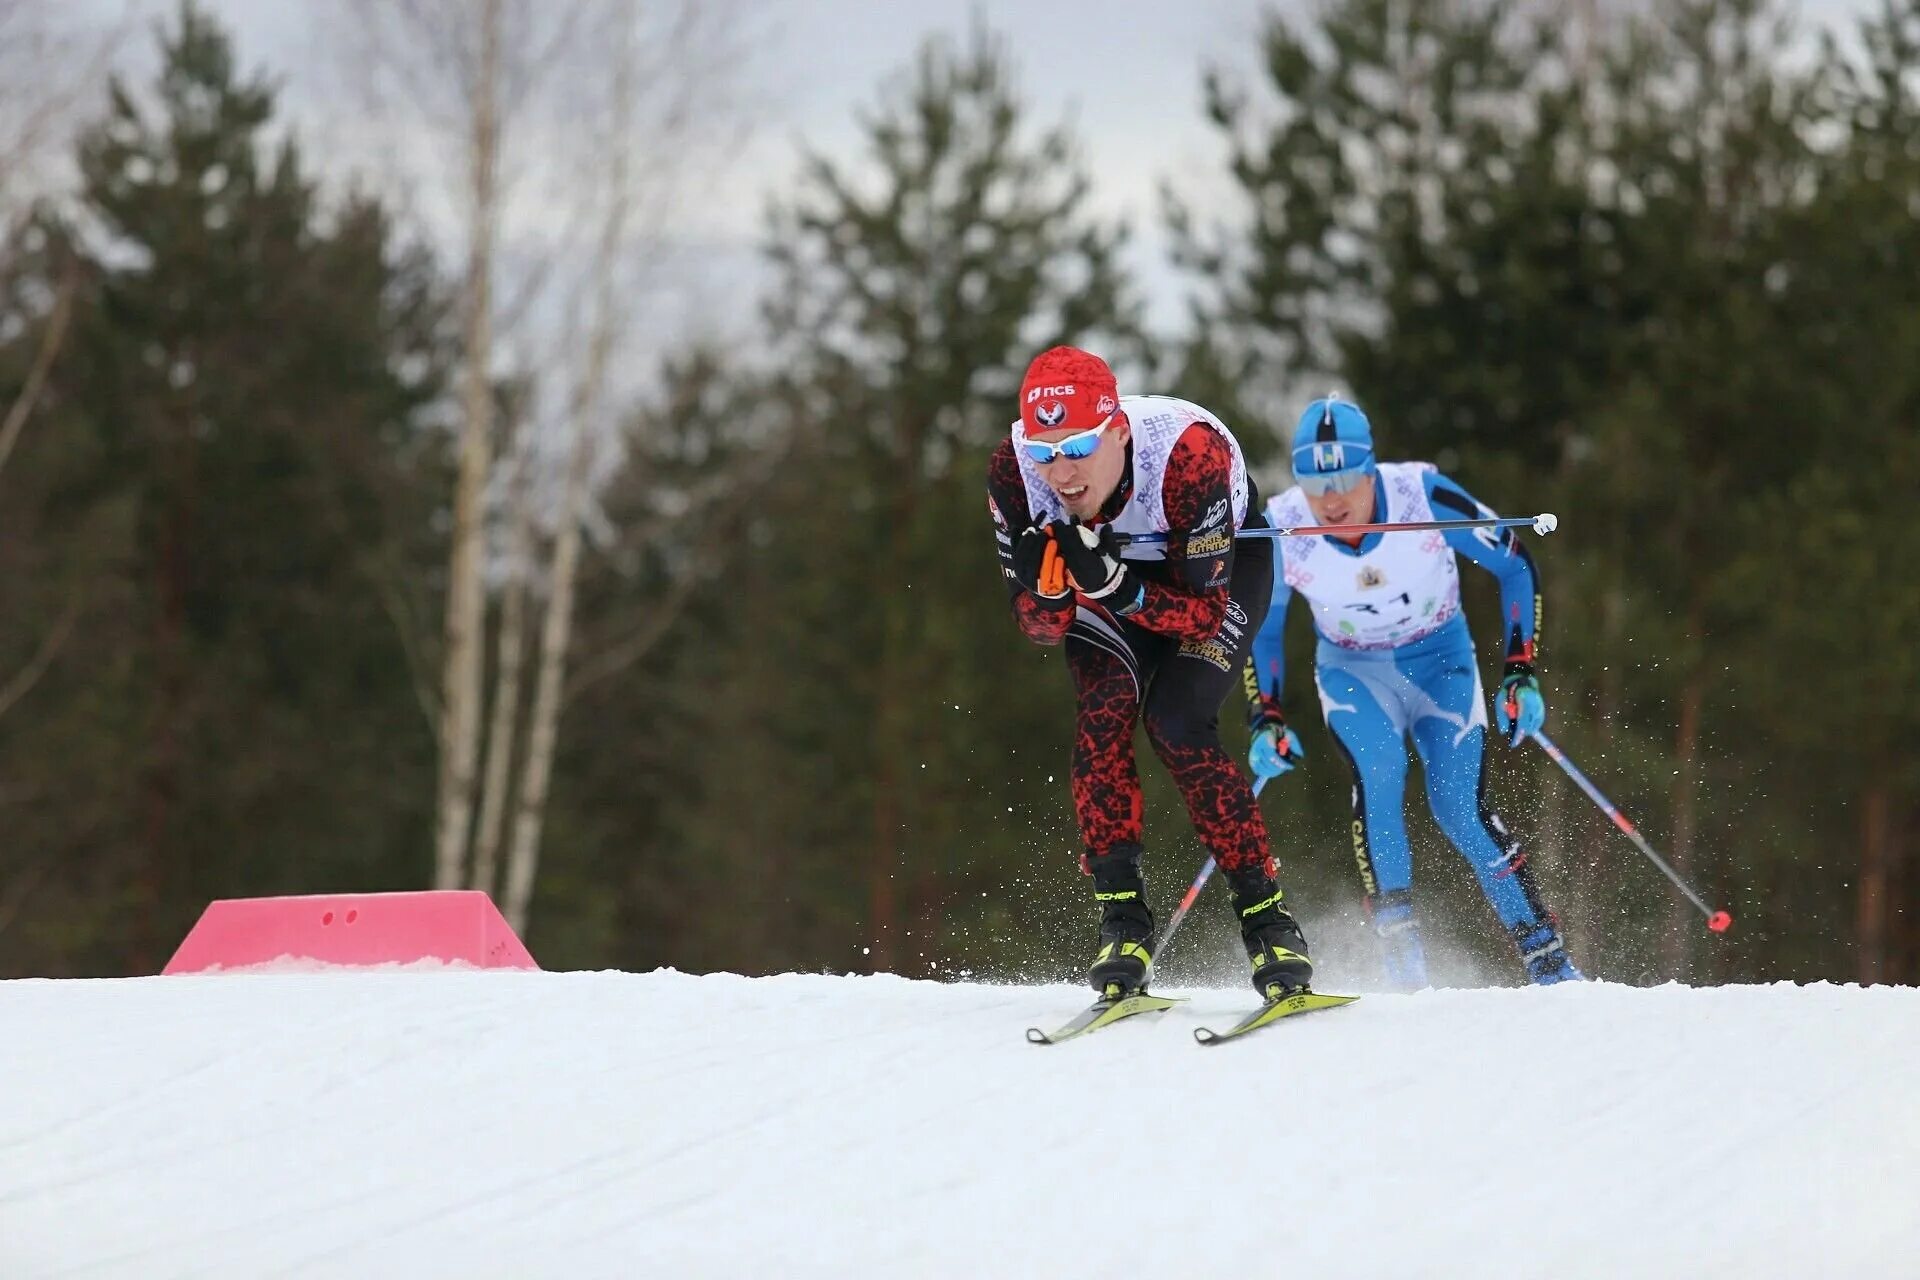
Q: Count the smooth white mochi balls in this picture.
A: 0